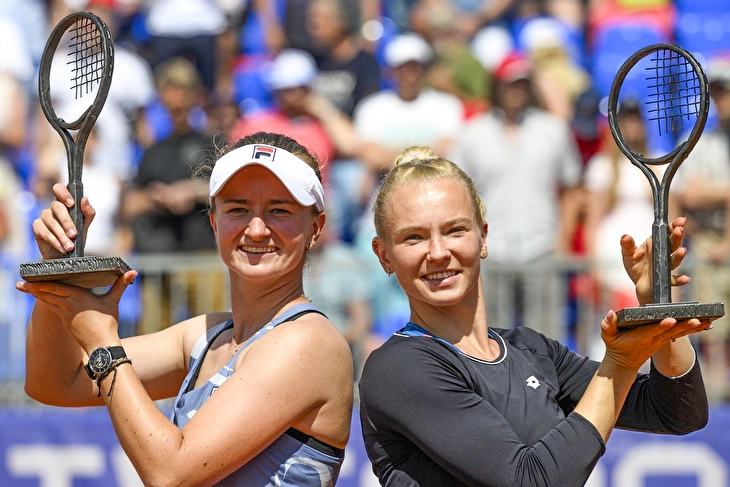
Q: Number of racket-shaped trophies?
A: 2